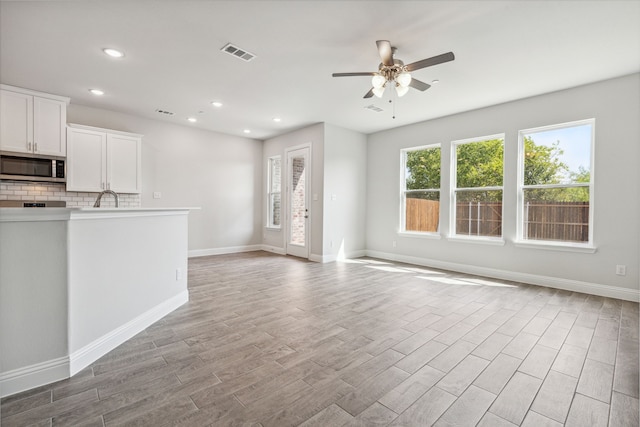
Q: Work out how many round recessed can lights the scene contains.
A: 6